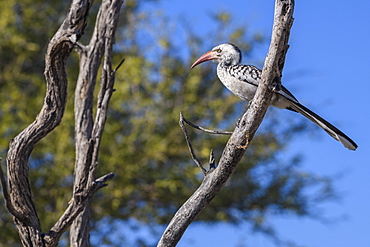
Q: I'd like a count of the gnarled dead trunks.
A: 3